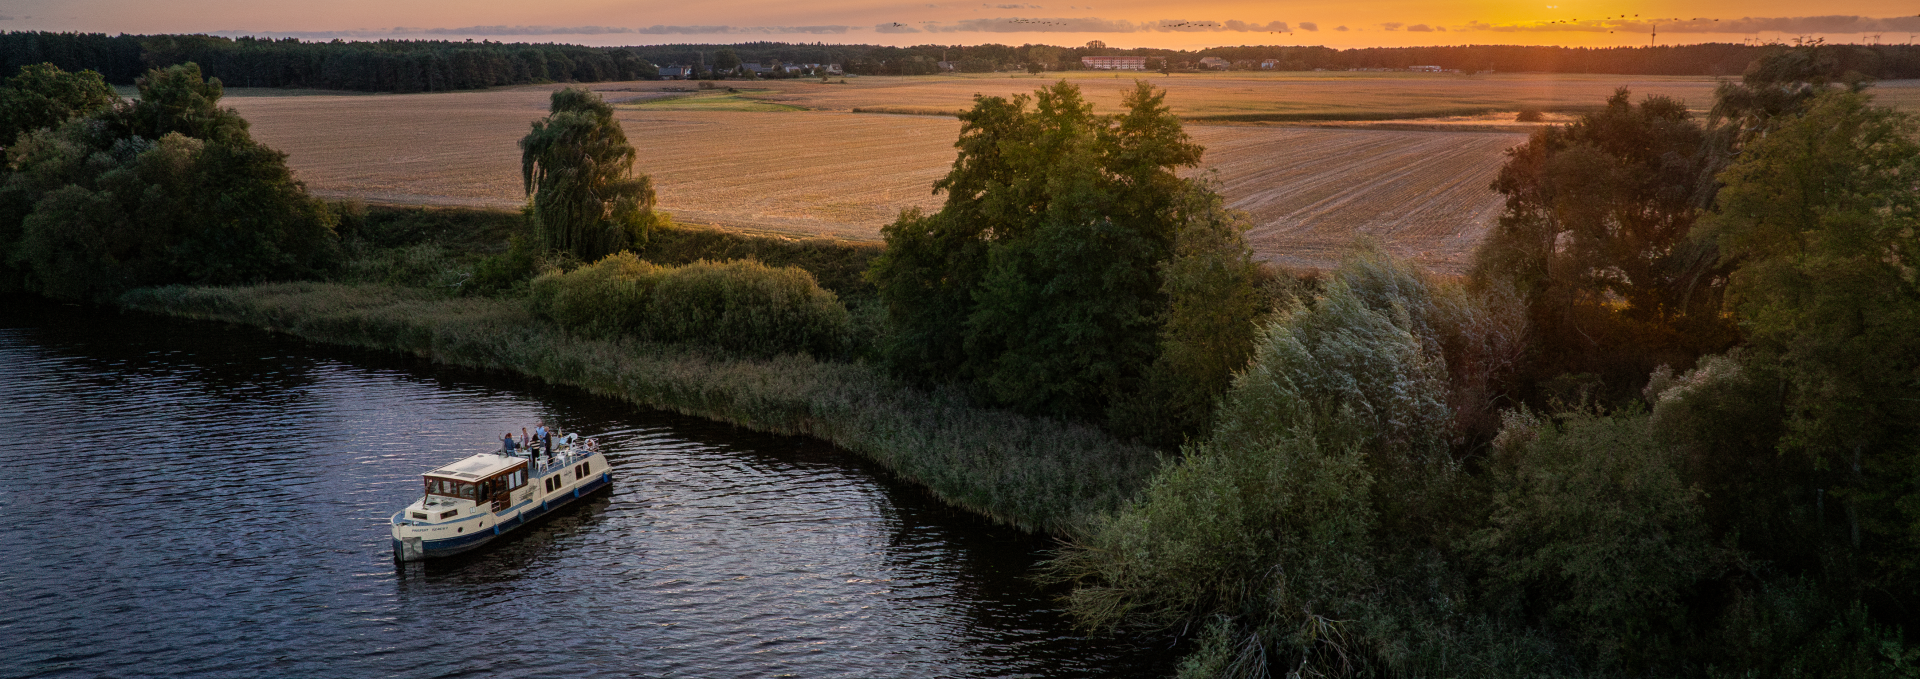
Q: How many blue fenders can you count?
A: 5